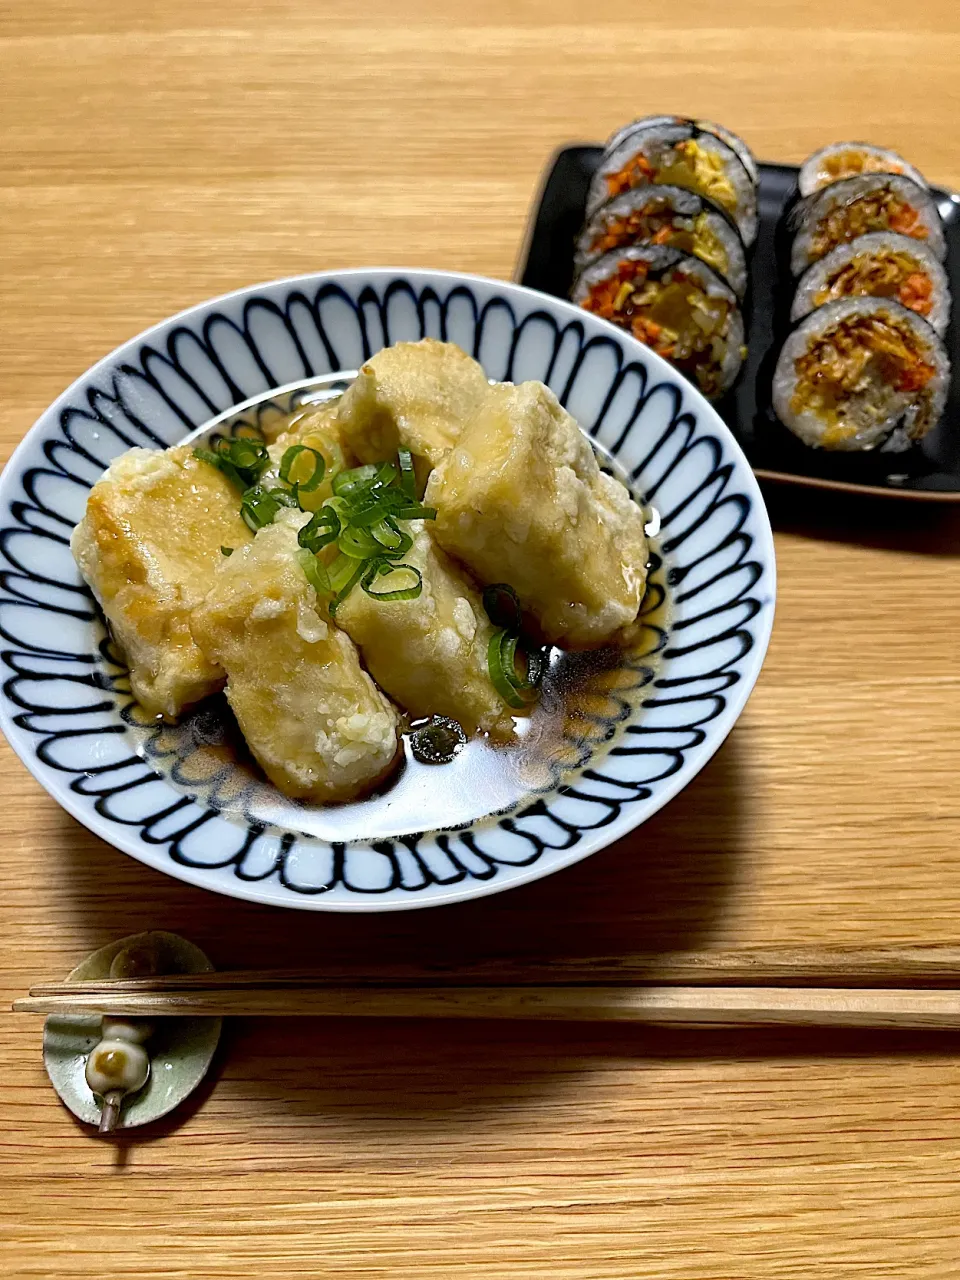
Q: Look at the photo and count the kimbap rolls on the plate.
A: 8